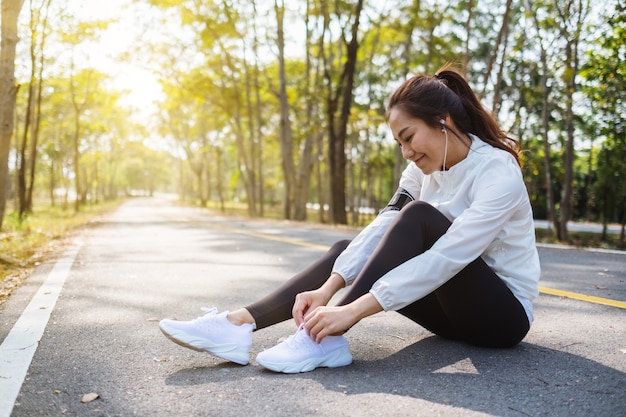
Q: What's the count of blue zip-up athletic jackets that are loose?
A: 0